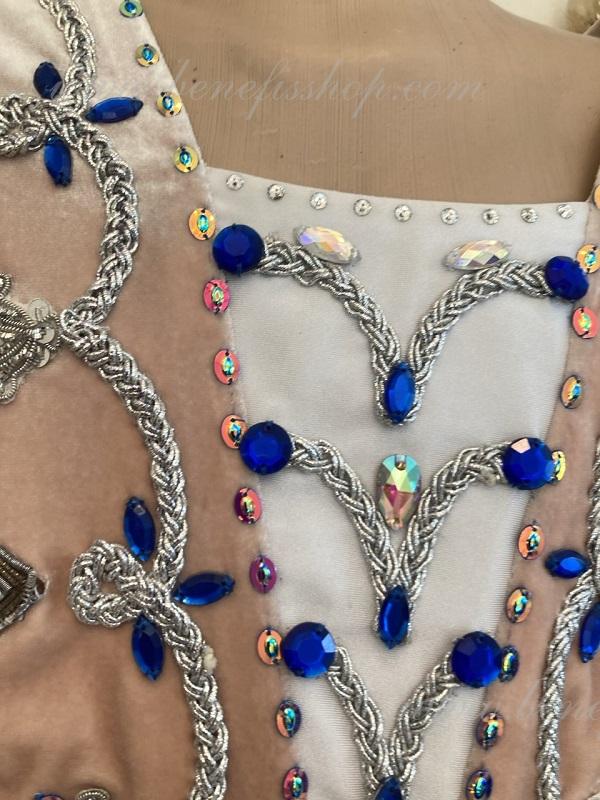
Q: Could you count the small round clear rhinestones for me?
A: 9